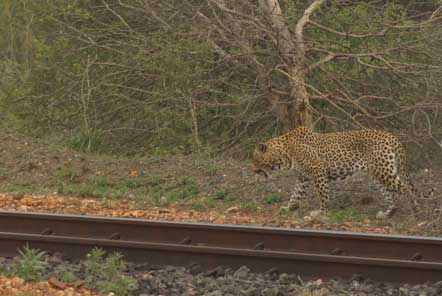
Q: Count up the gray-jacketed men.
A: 0